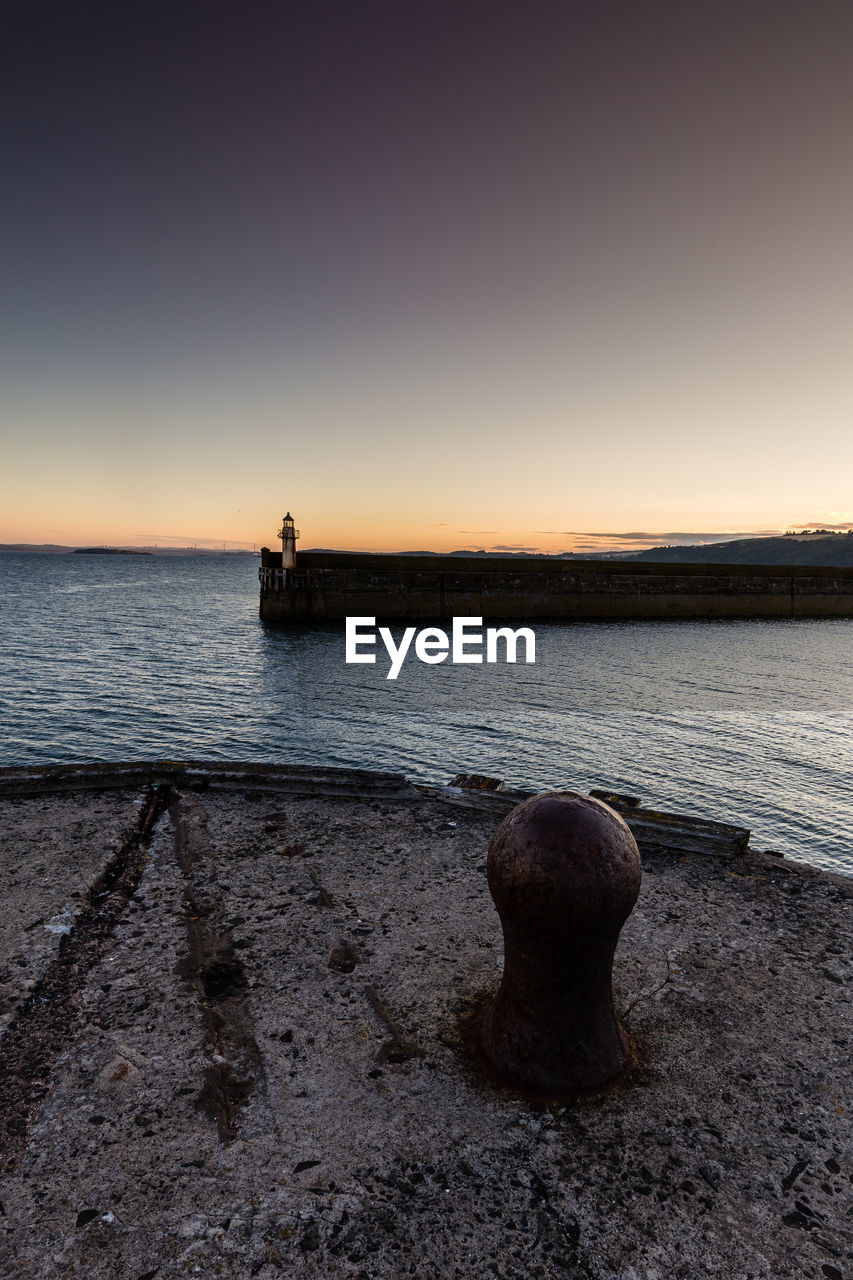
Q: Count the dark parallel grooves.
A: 2